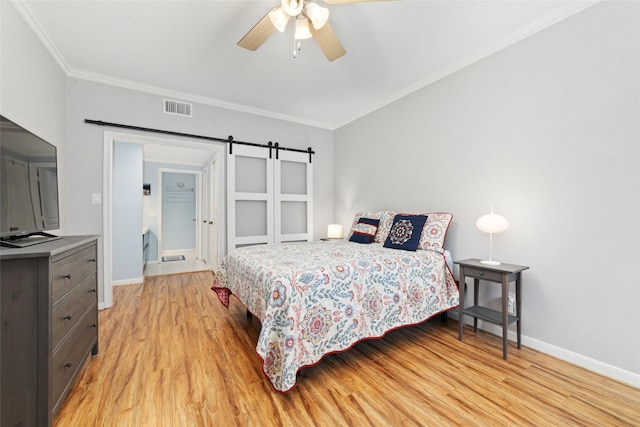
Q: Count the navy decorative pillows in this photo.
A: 2